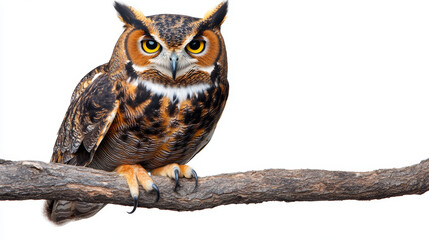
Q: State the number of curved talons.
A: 4